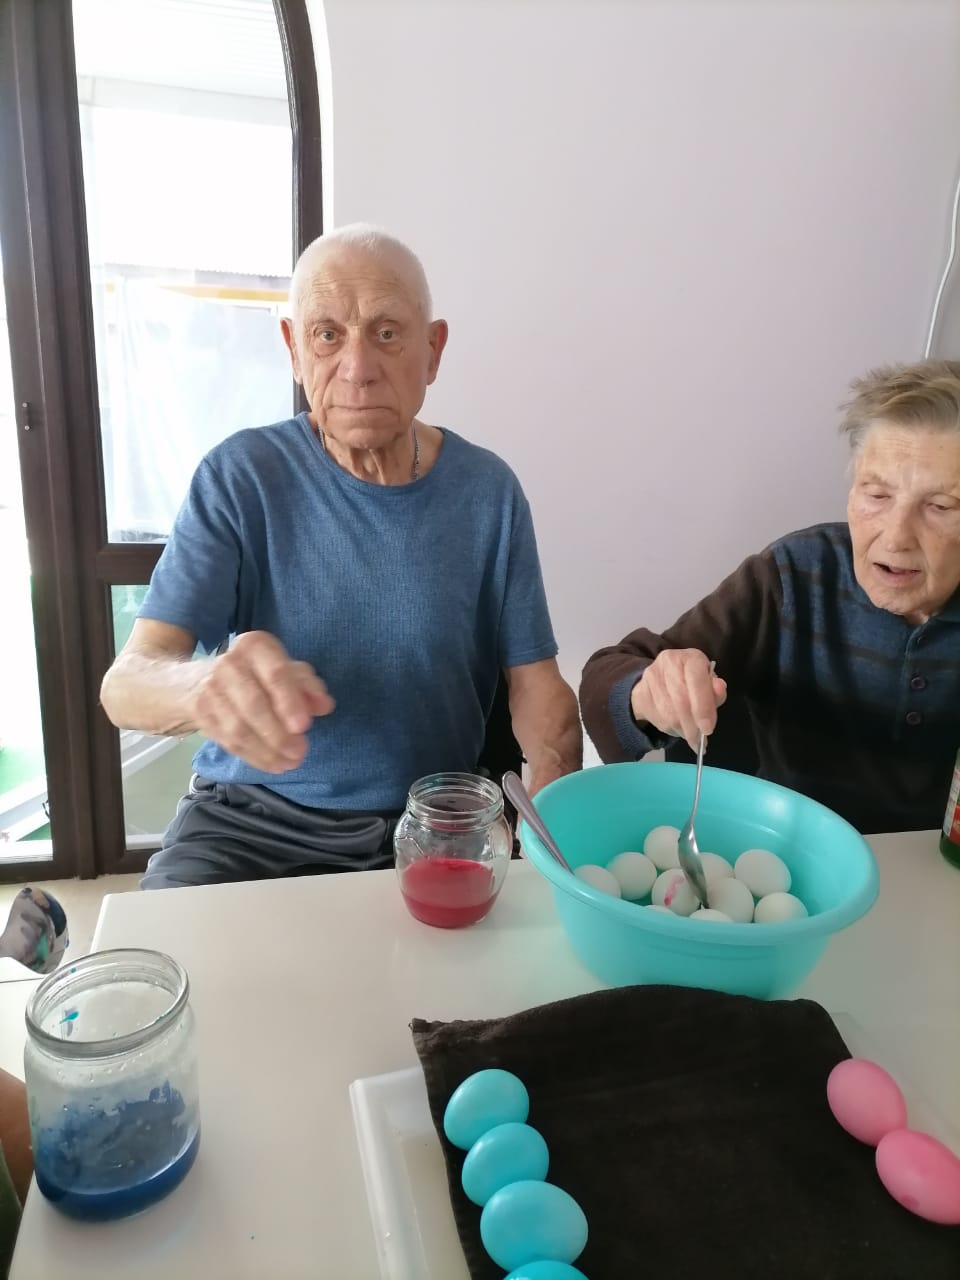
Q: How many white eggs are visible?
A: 10